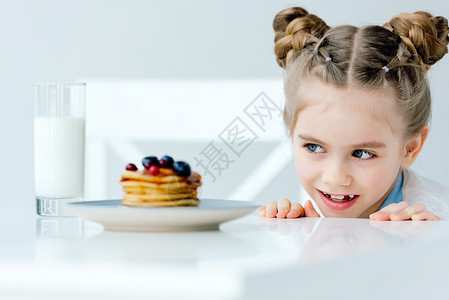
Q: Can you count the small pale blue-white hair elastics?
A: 2